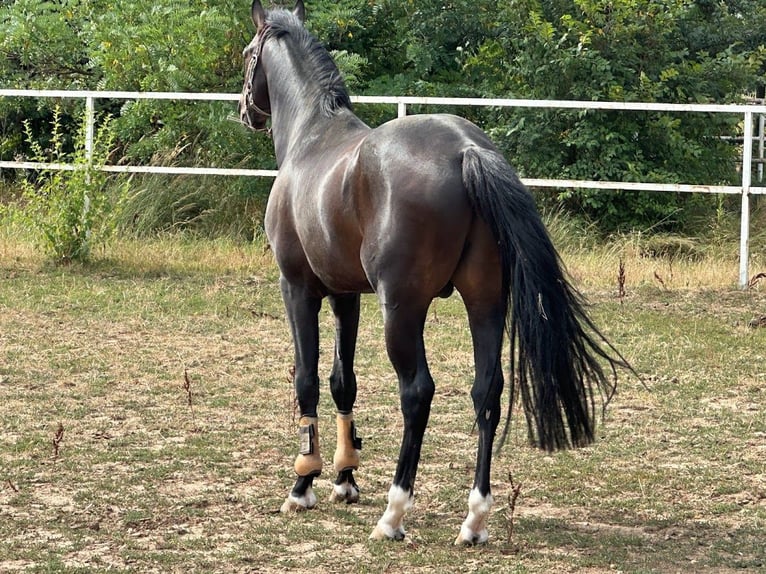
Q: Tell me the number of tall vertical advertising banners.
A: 0